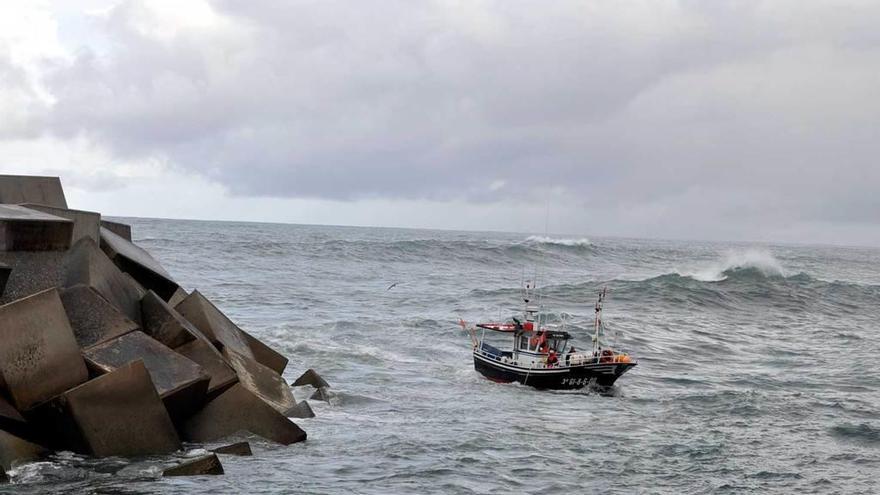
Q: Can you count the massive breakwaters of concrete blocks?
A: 1